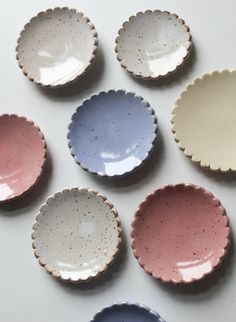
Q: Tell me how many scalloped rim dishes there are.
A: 8